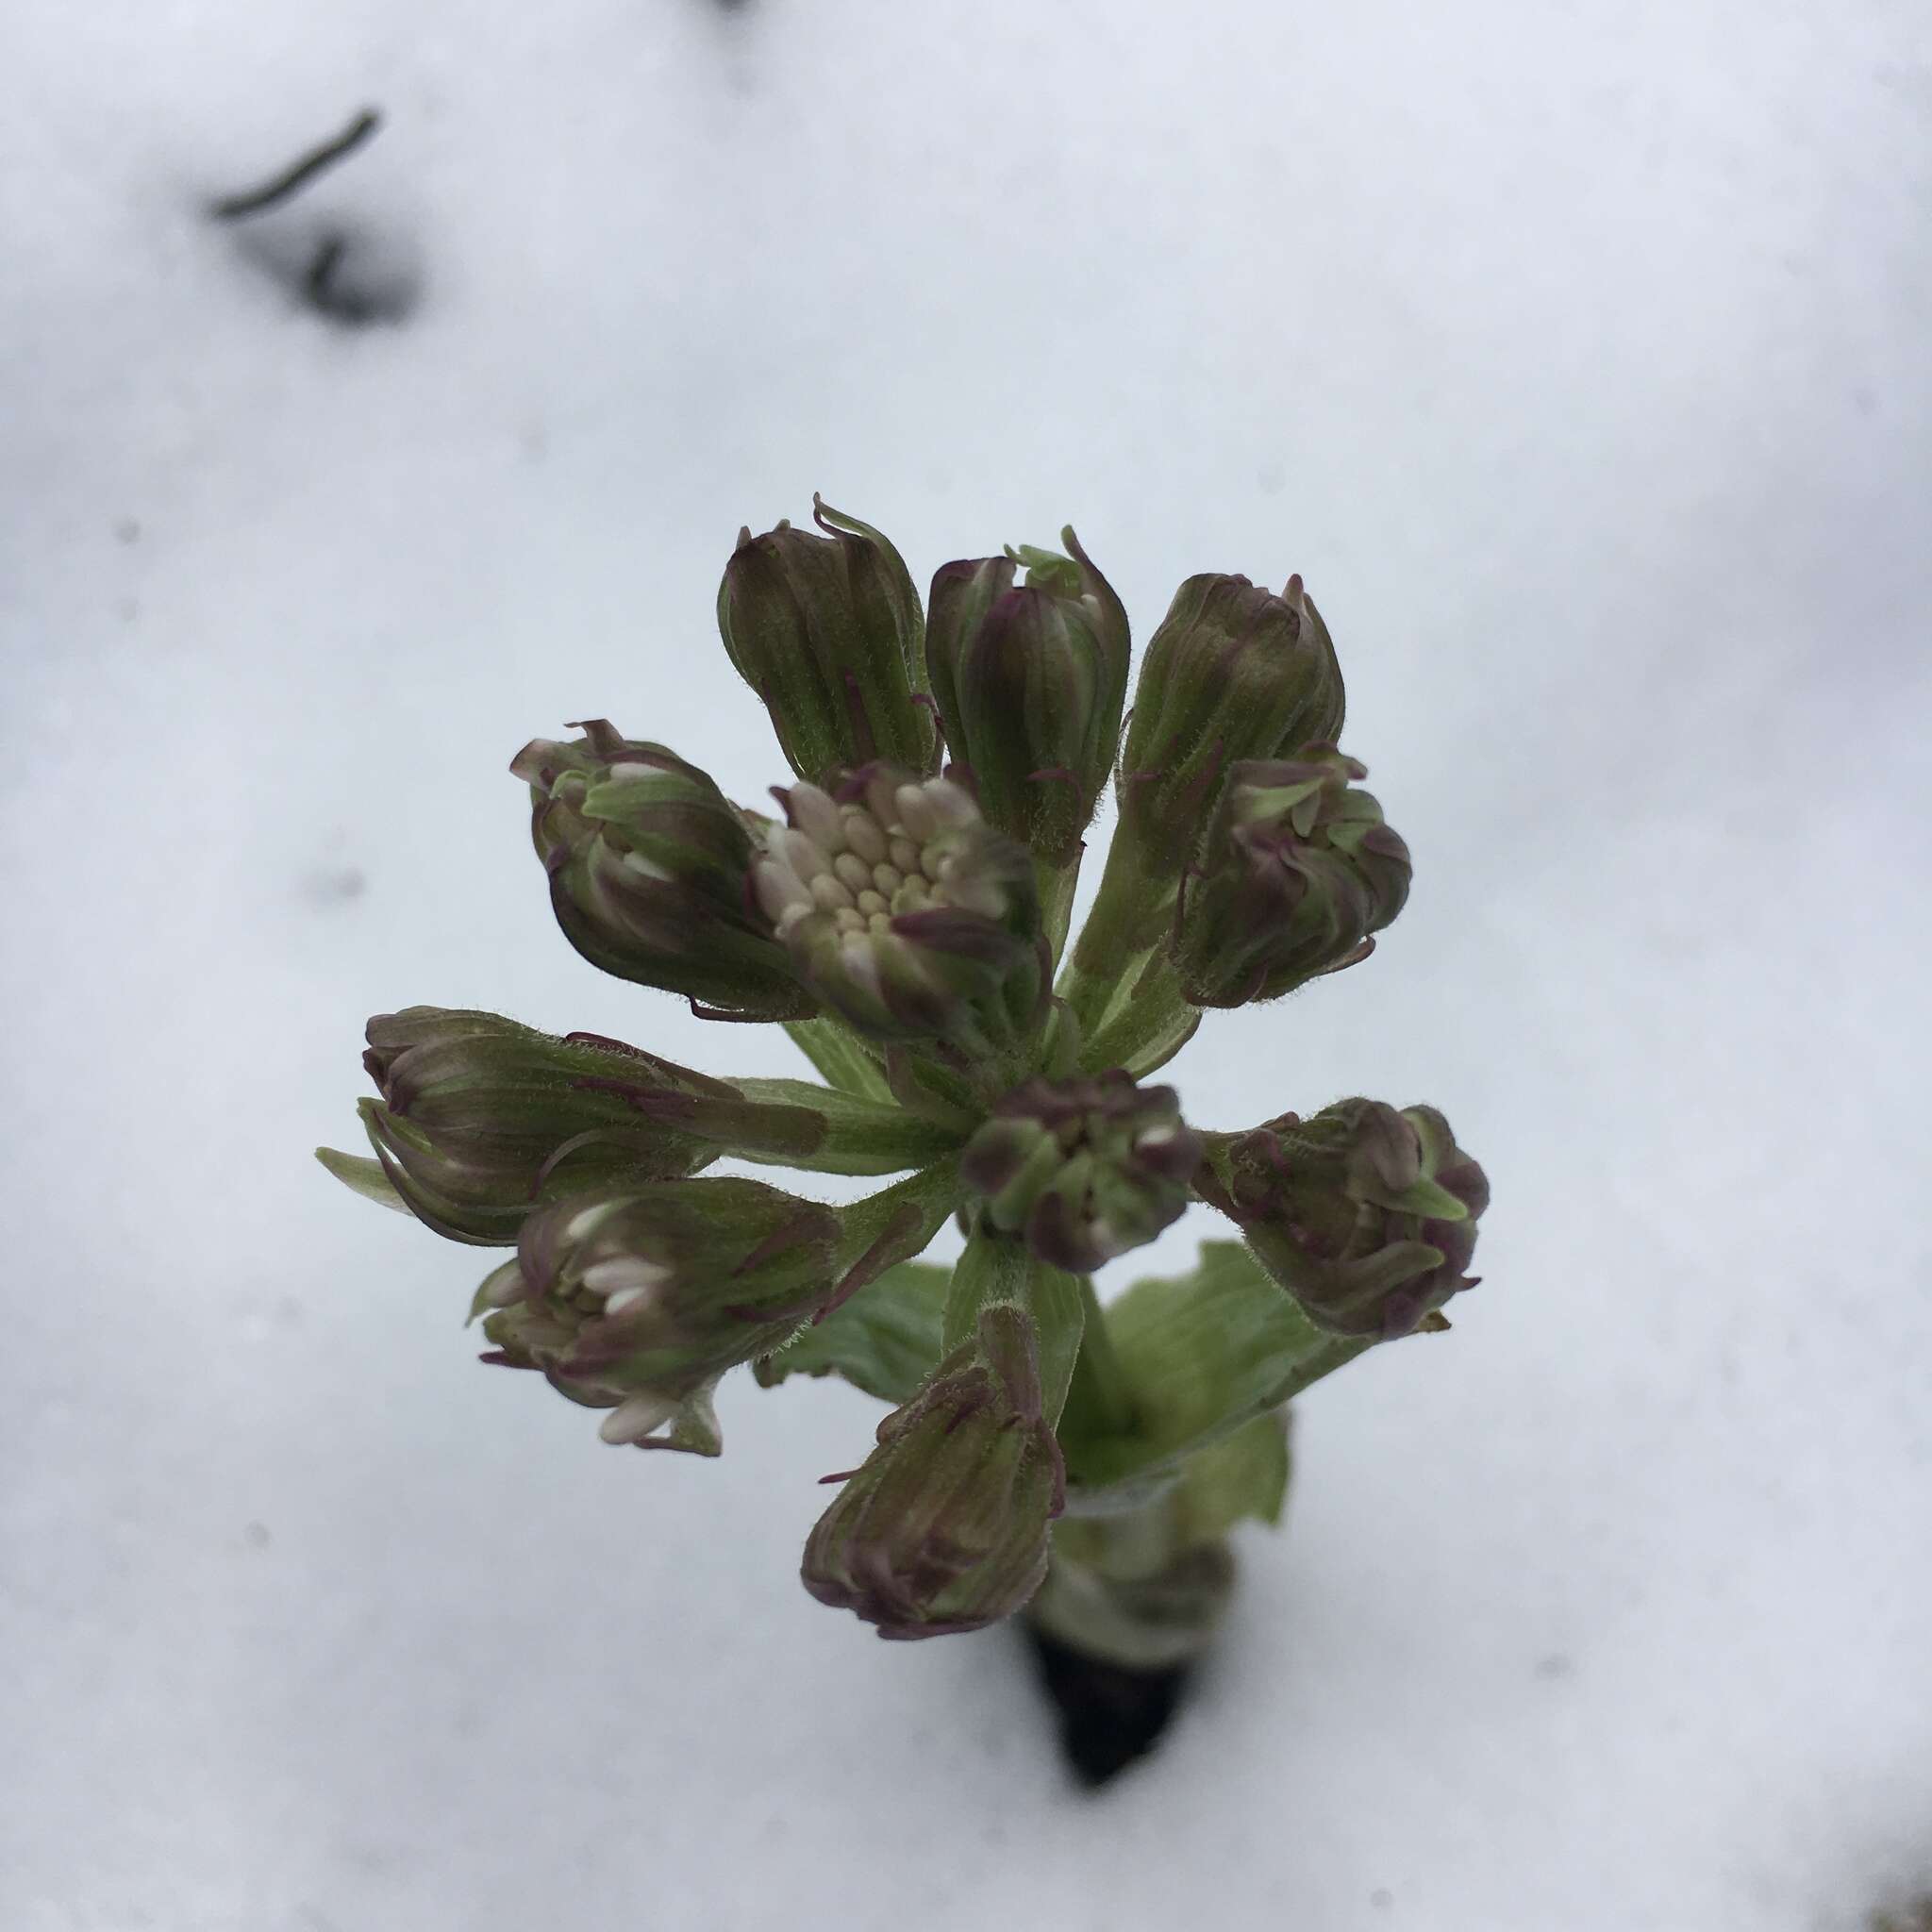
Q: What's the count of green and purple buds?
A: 11